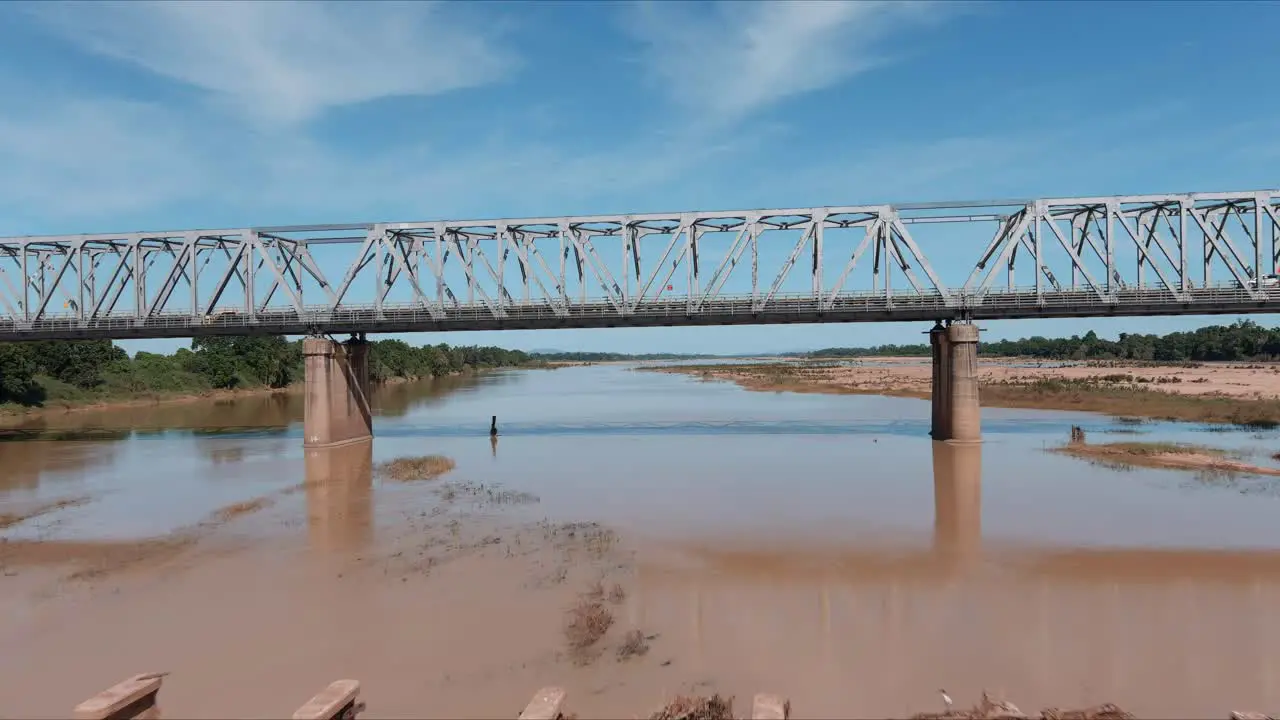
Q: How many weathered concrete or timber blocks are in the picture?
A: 4